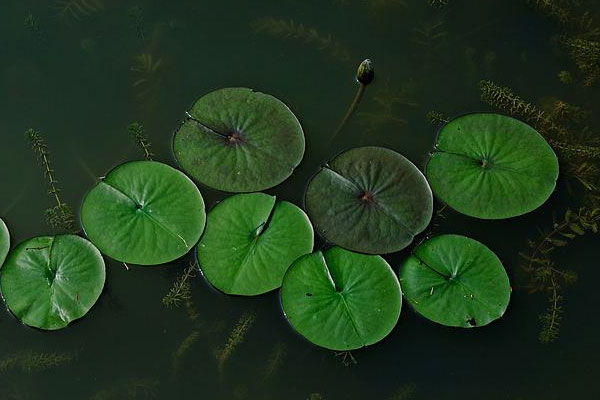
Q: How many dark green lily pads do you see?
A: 2